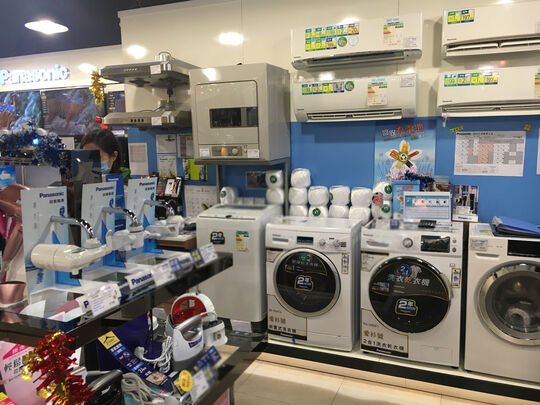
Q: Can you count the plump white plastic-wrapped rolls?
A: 14